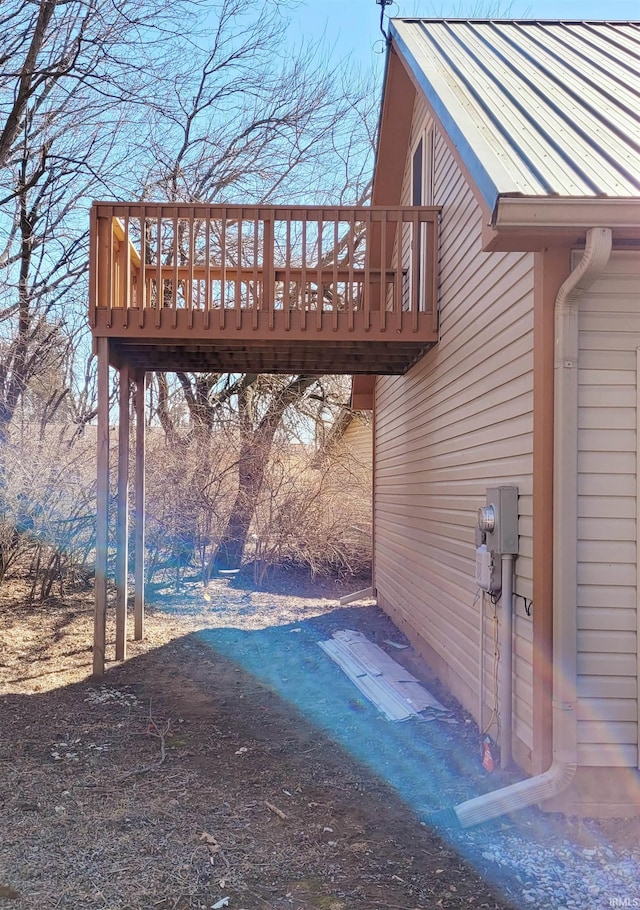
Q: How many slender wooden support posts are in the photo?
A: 3